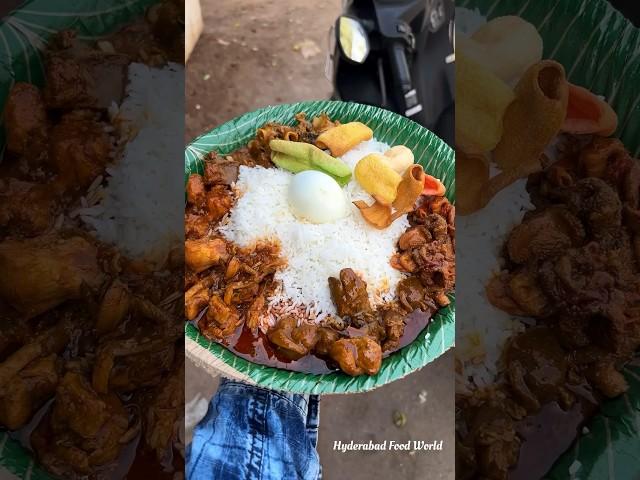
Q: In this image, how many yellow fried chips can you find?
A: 2